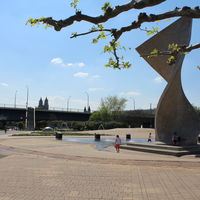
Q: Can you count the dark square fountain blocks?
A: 3